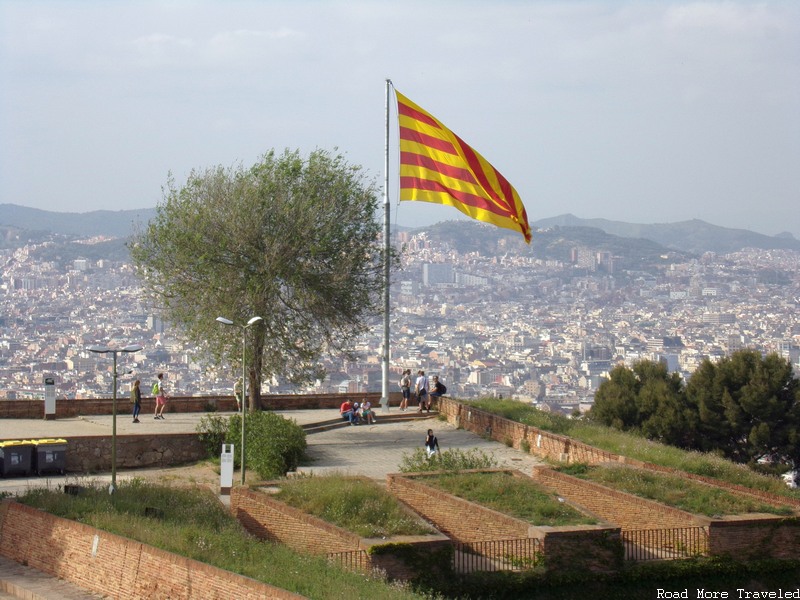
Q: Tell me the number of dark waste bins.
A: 2